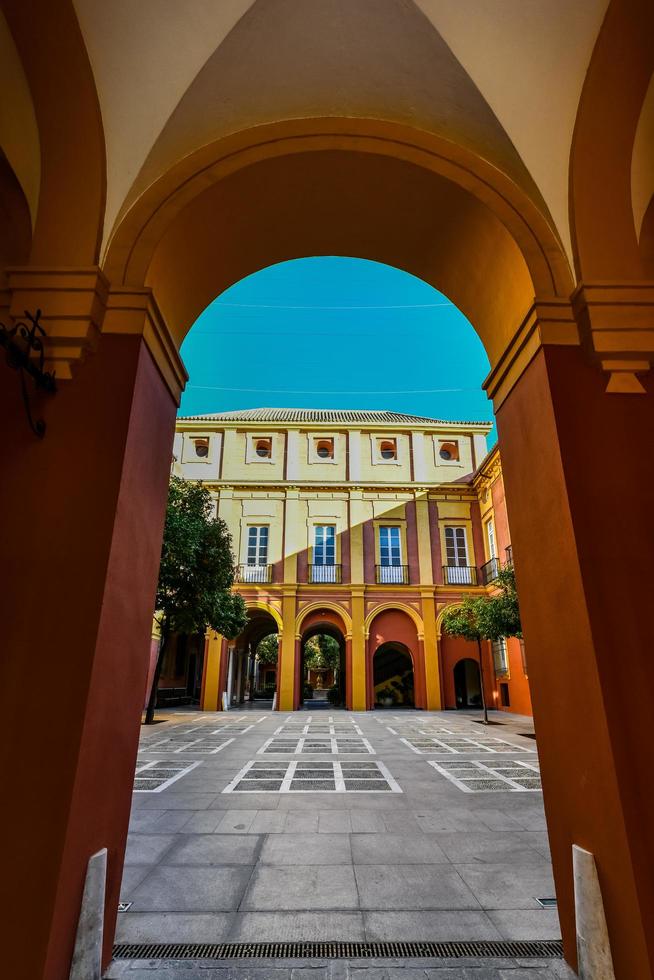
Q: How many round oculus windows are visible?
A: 5